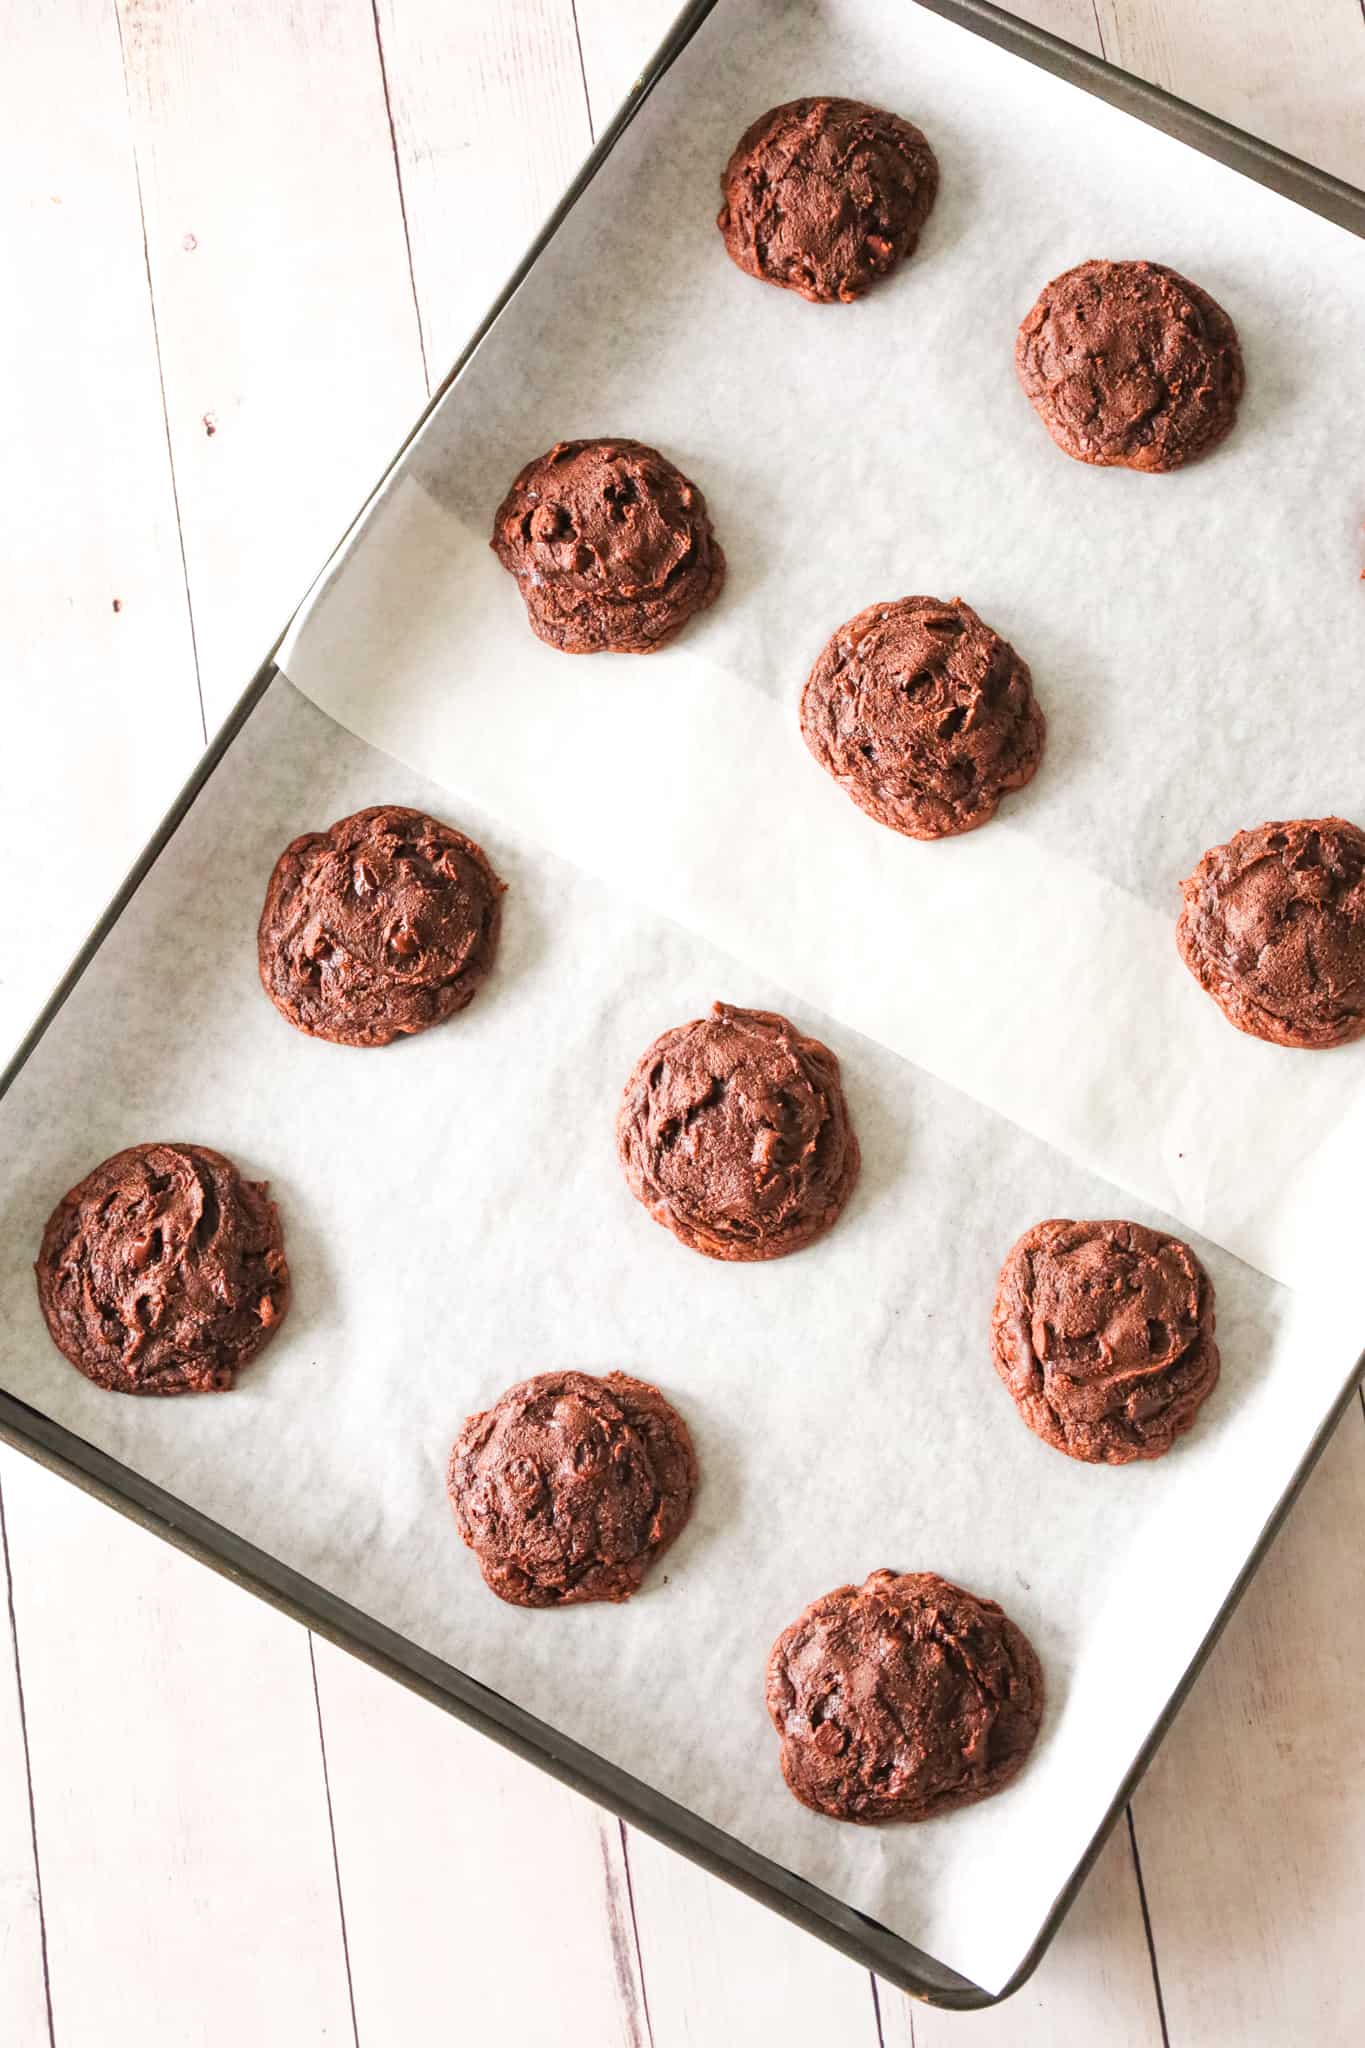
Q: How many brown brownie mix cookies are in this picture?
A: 11